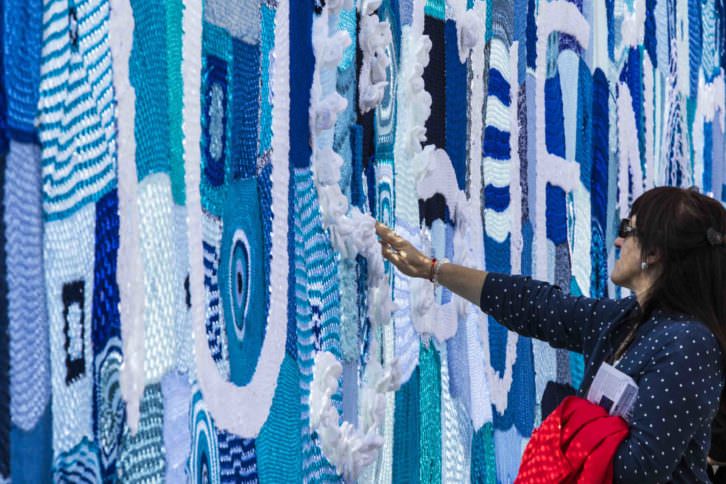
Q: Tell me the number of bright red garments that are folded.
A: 1